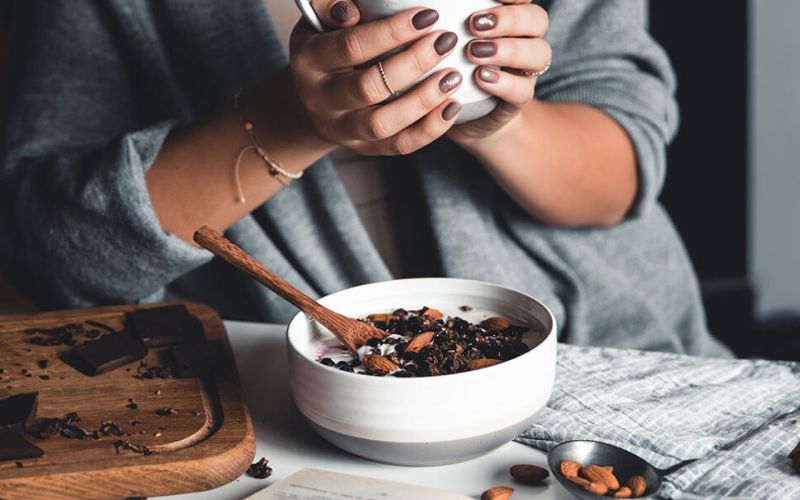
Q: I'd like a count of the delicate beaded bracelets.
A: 1